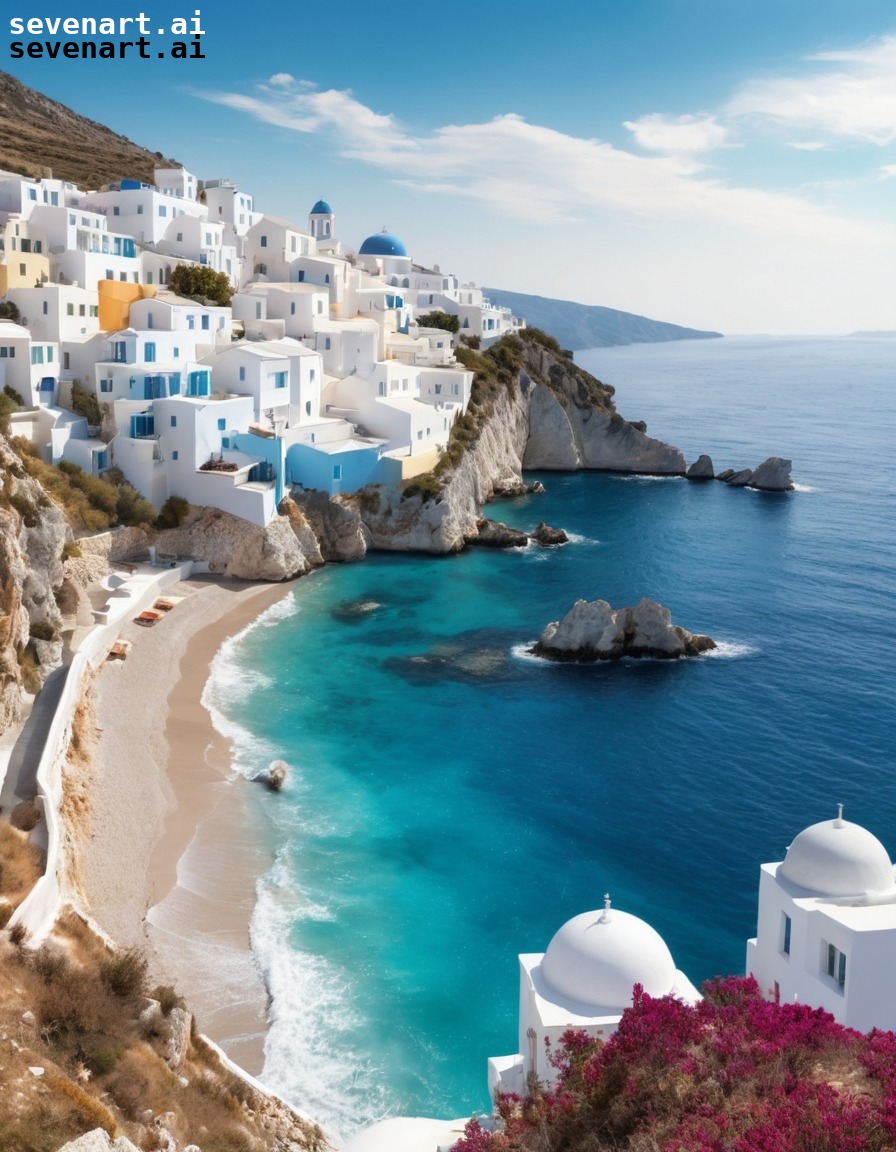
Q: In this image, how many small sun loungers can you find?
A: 3